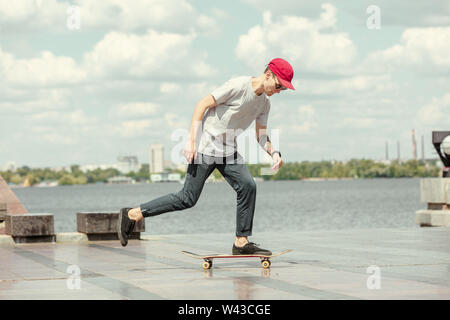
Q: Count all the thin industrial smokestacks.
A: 4